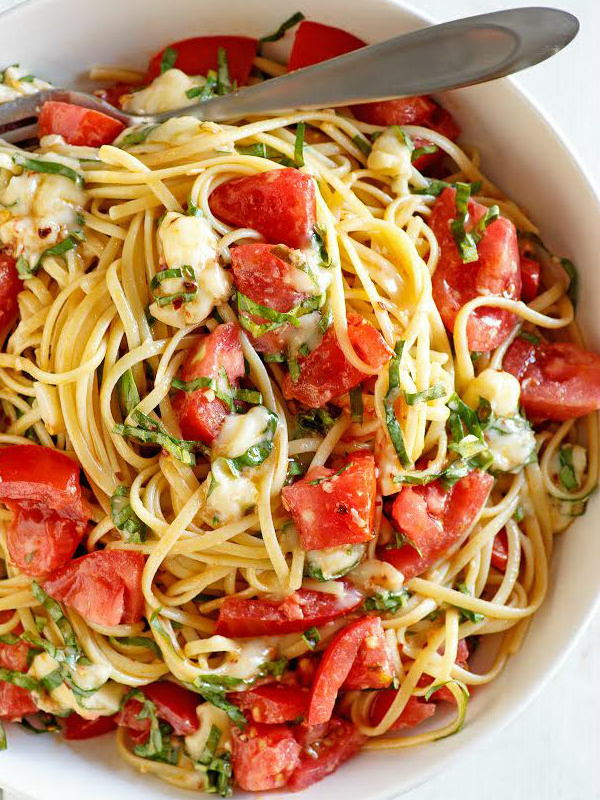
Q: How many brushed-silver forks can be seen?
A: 1